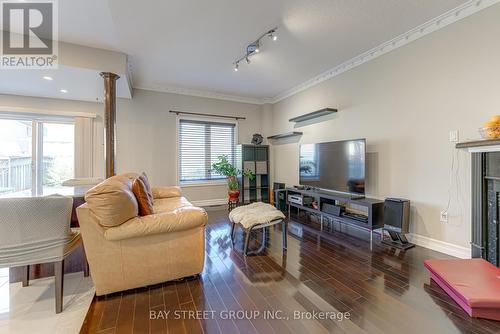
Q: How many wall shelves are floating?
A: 2